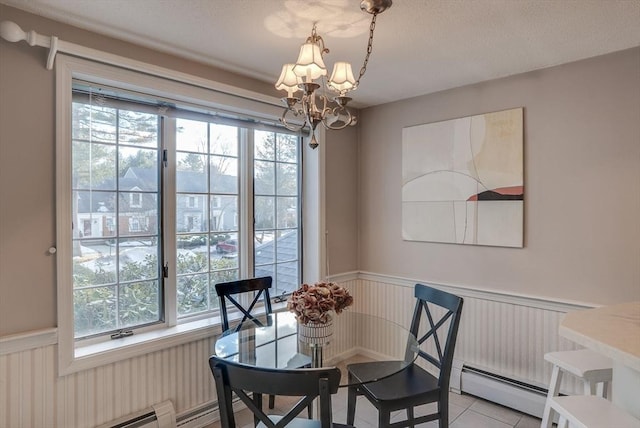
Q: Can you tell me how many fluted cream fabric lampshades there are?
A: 3